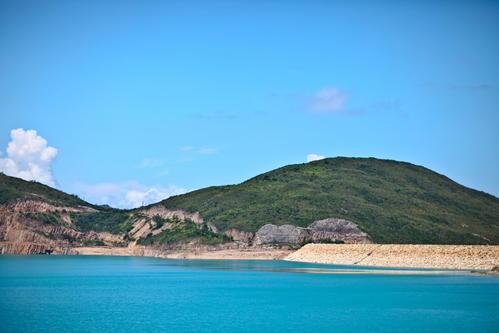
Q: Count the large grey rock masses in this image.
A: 2